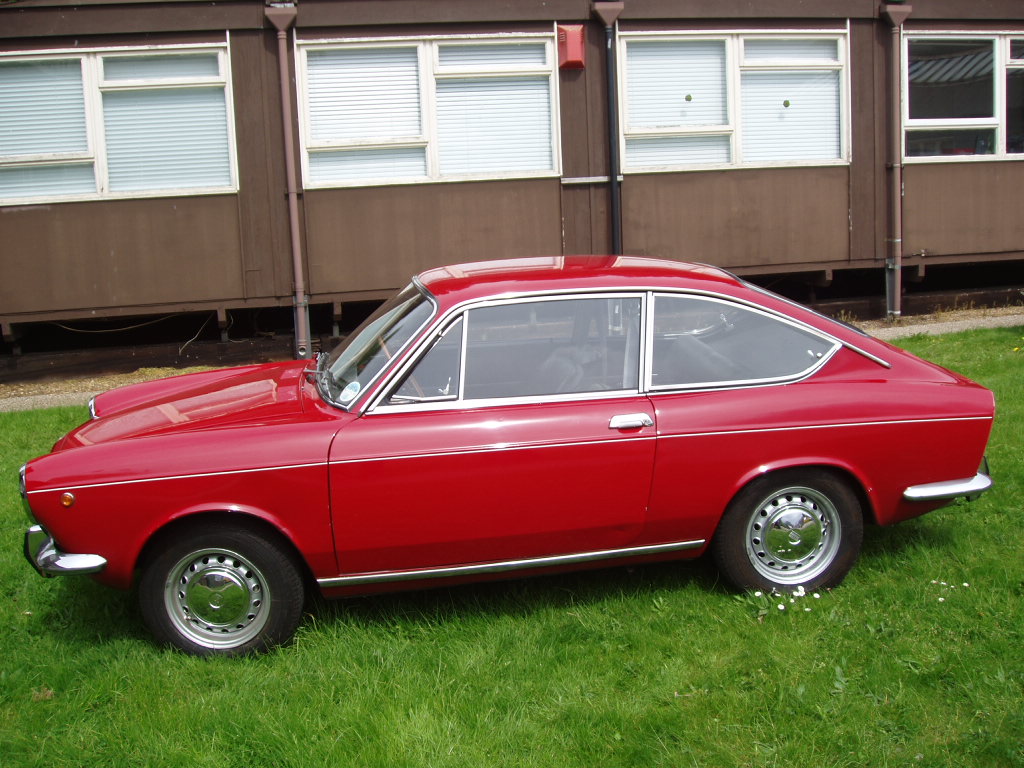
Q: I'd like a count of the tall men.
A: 0